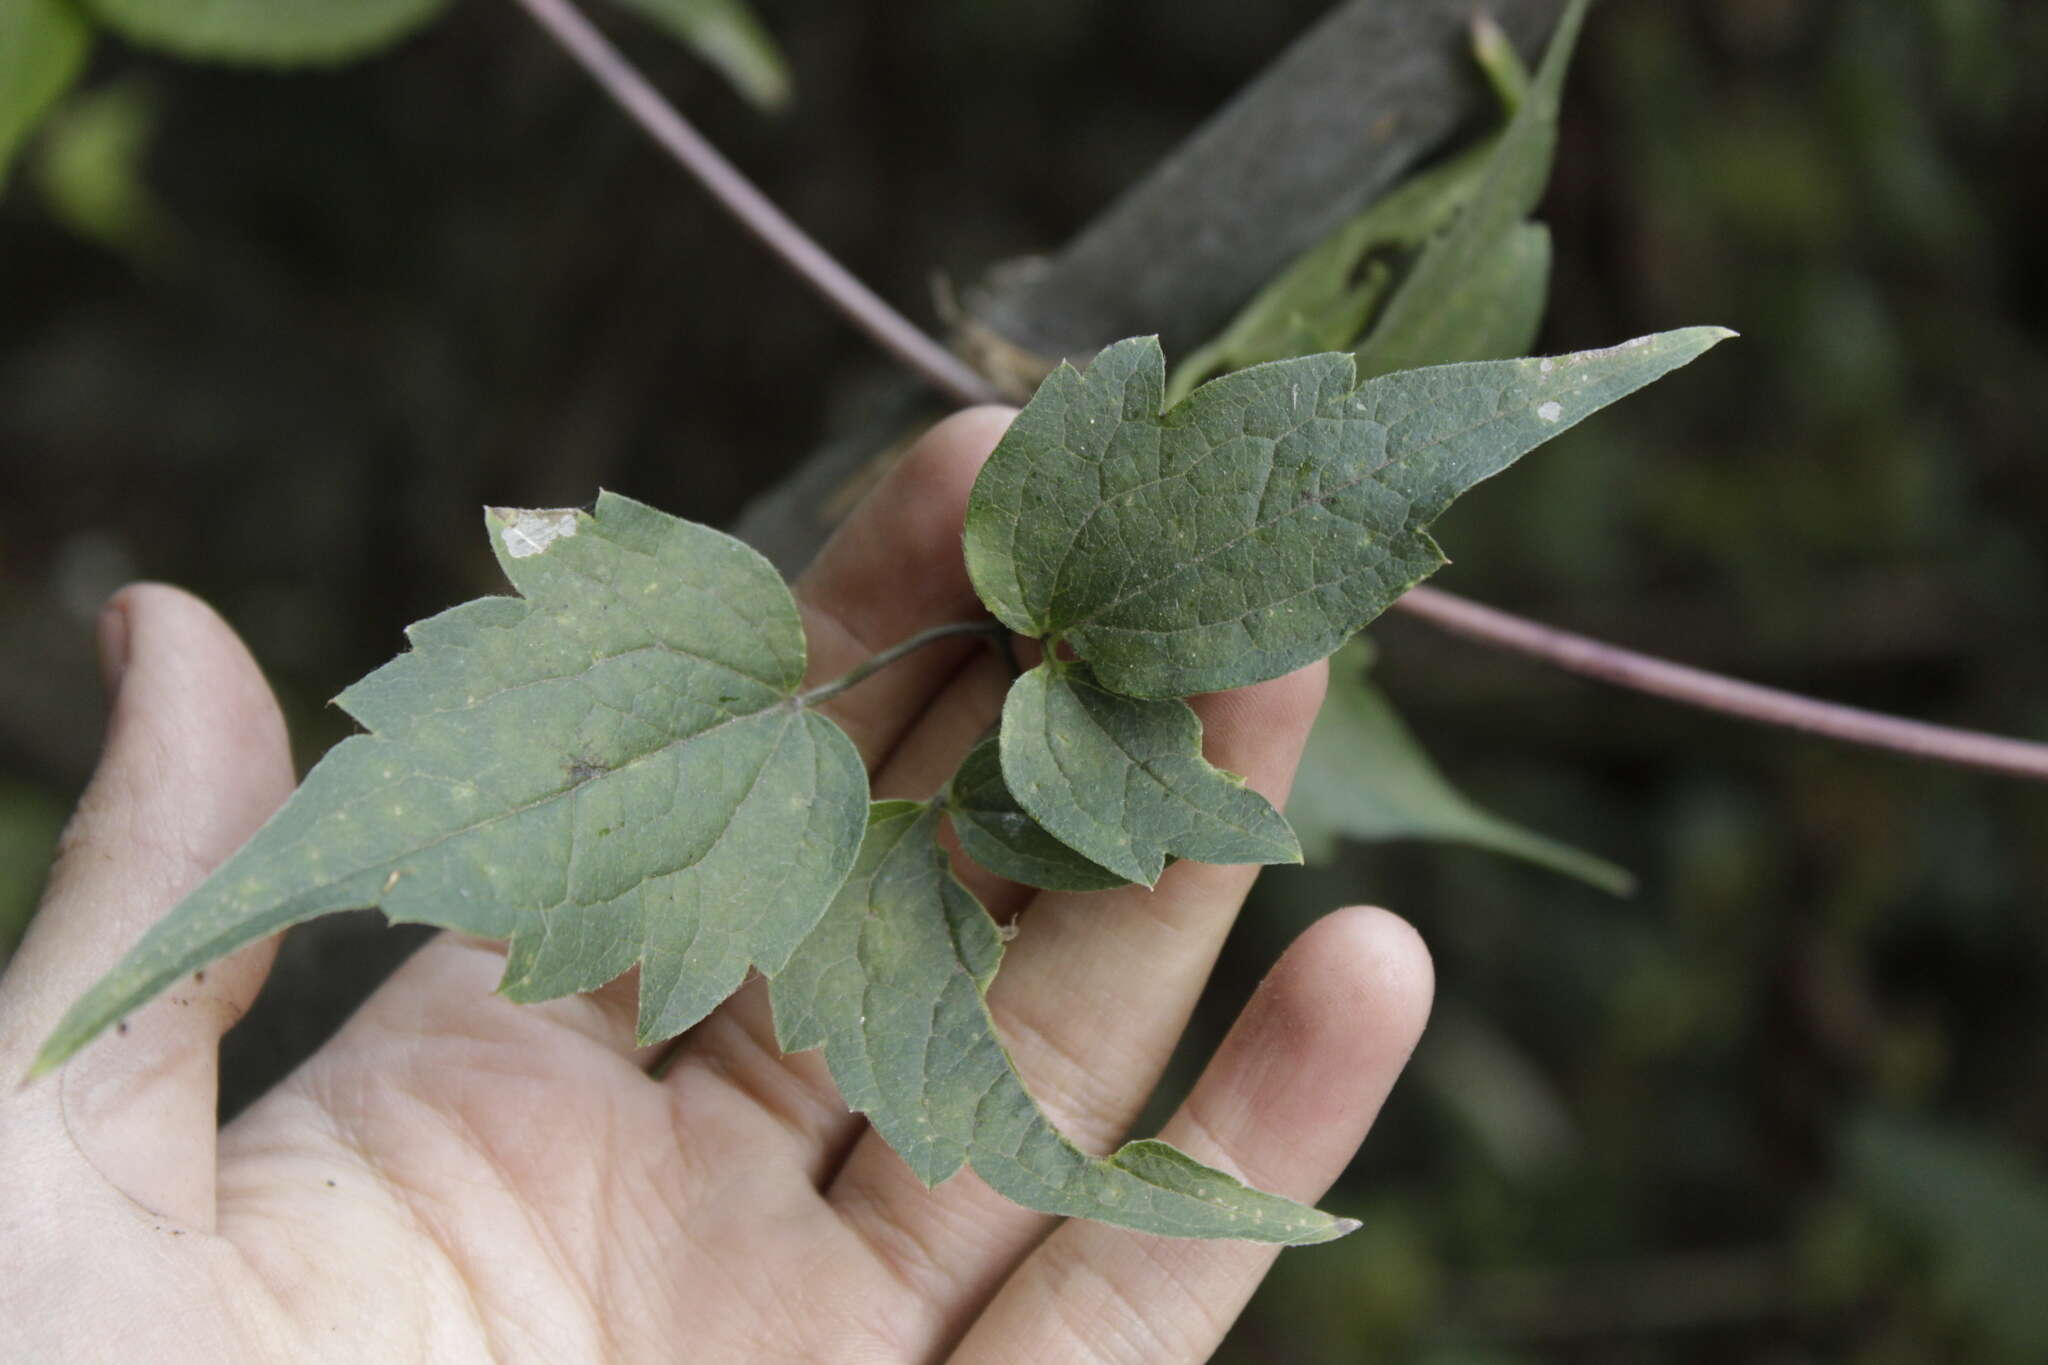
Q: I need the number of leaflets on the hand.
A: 5